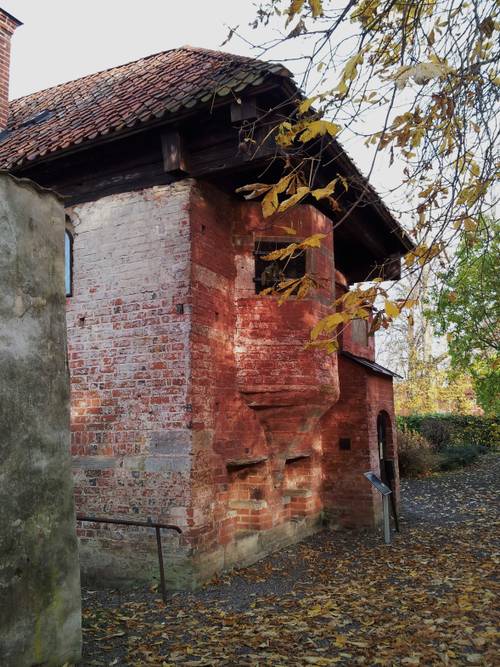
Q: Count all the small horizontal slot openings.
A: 2